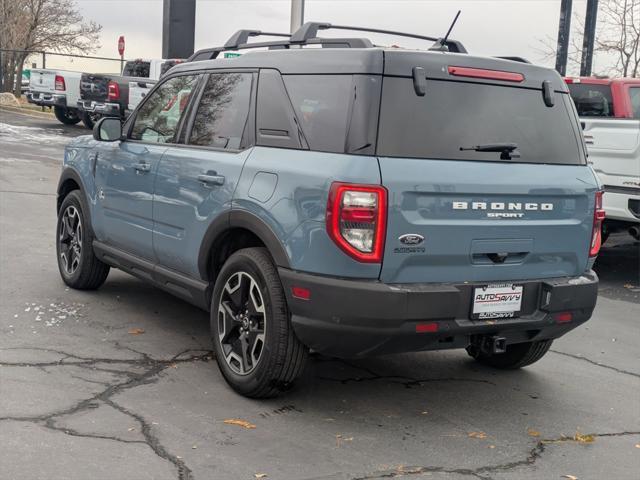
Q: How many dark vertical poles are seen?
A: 3